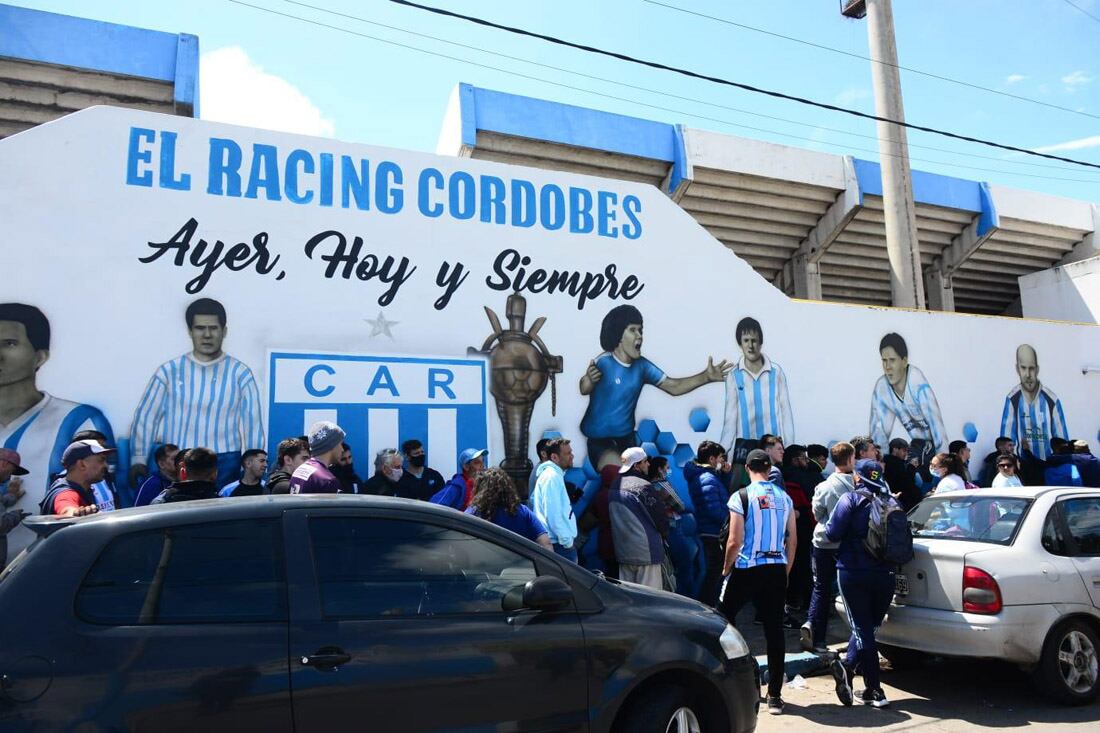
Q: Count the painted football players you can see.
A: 6